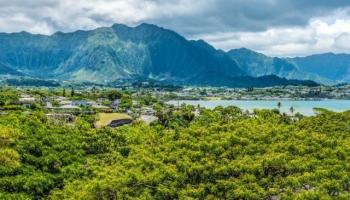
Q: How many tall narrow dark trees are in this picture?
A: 2